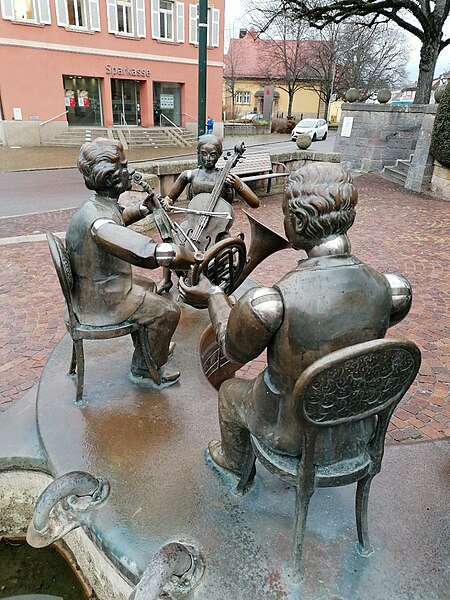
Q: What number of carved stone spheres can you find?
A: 4